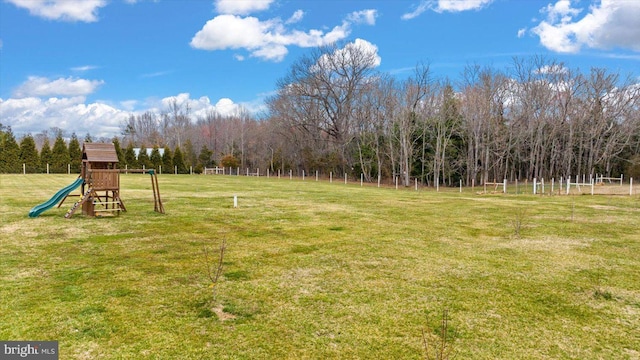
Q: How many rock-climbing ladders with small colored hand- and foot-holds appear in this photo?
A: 1